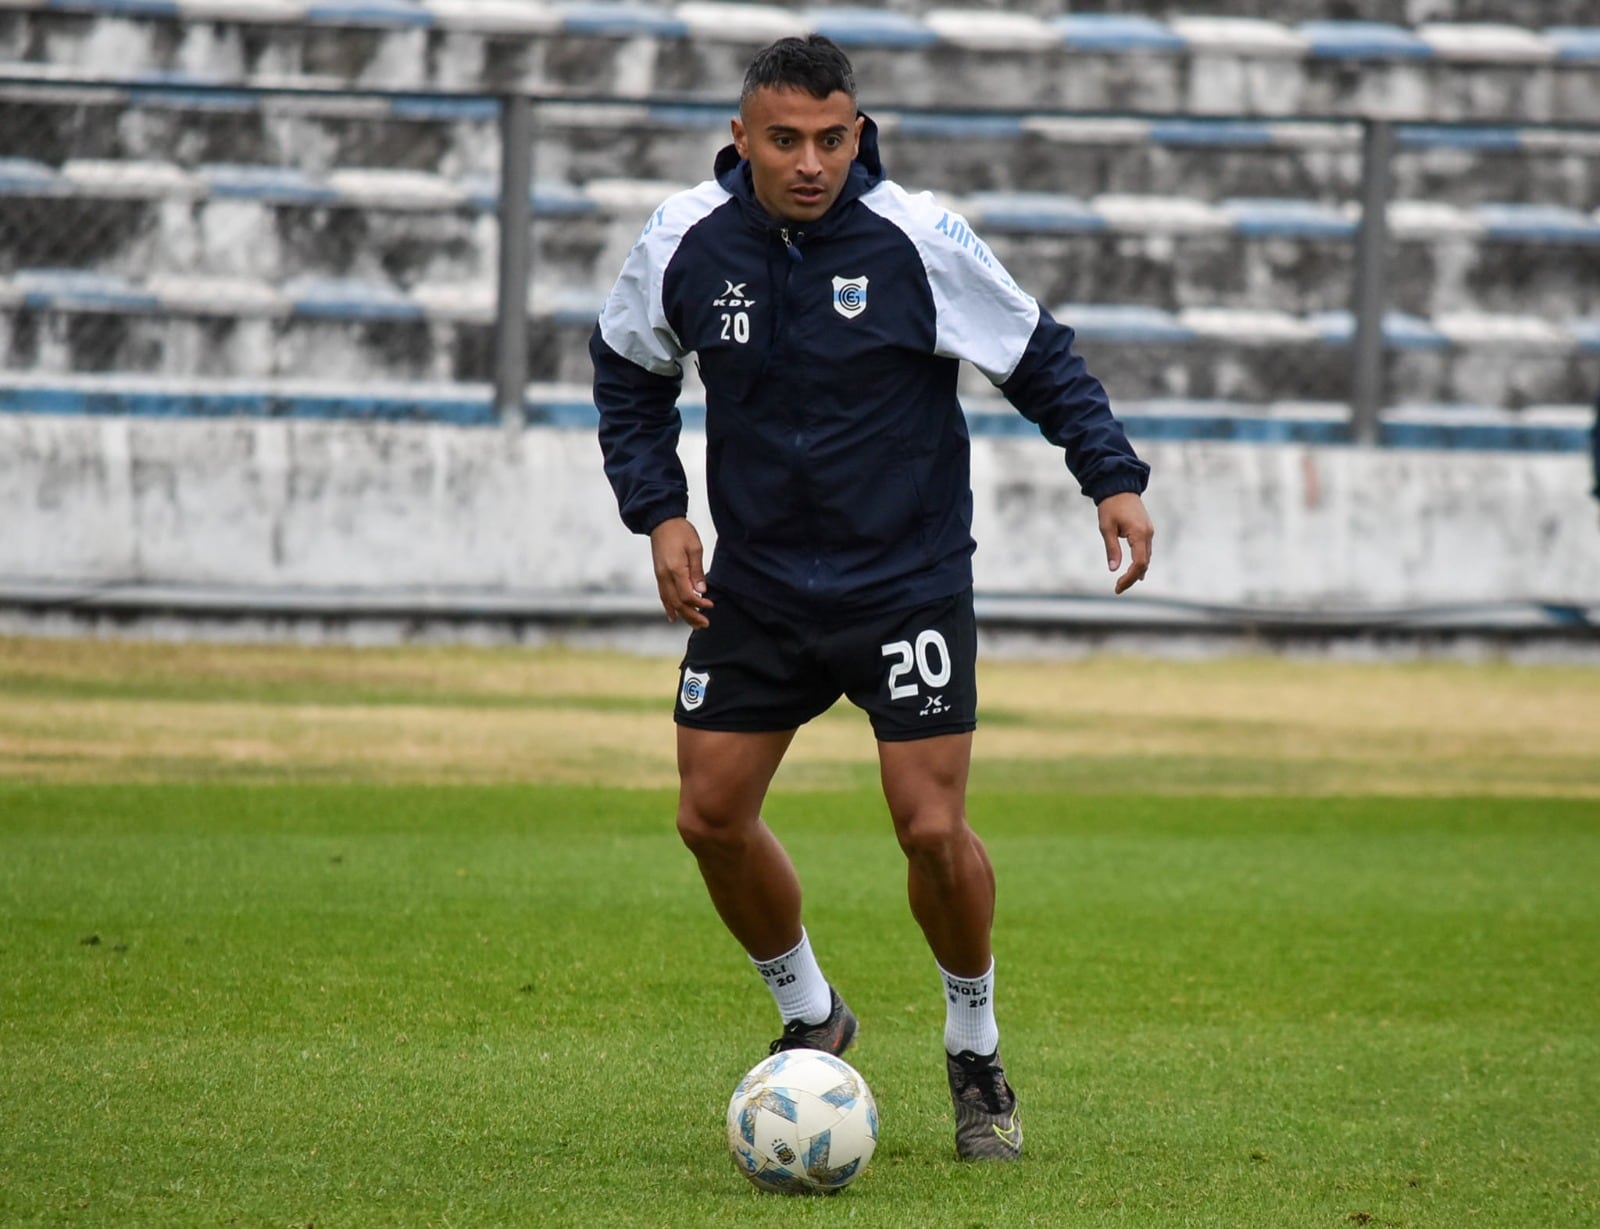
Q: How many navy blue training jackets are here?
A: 1